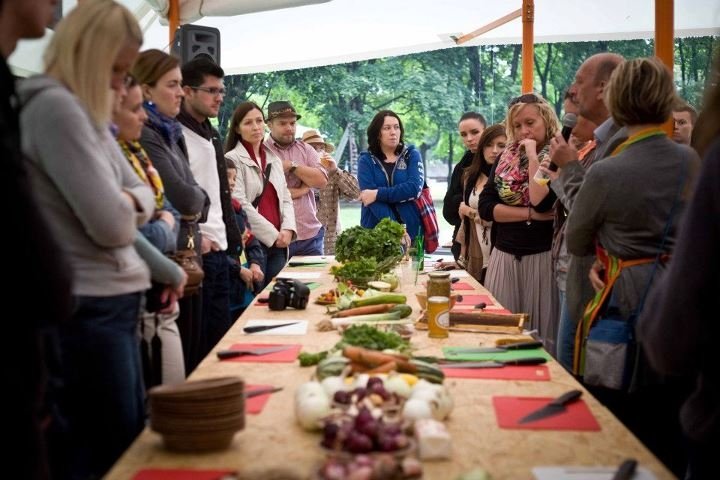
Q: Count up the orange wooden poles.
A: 3